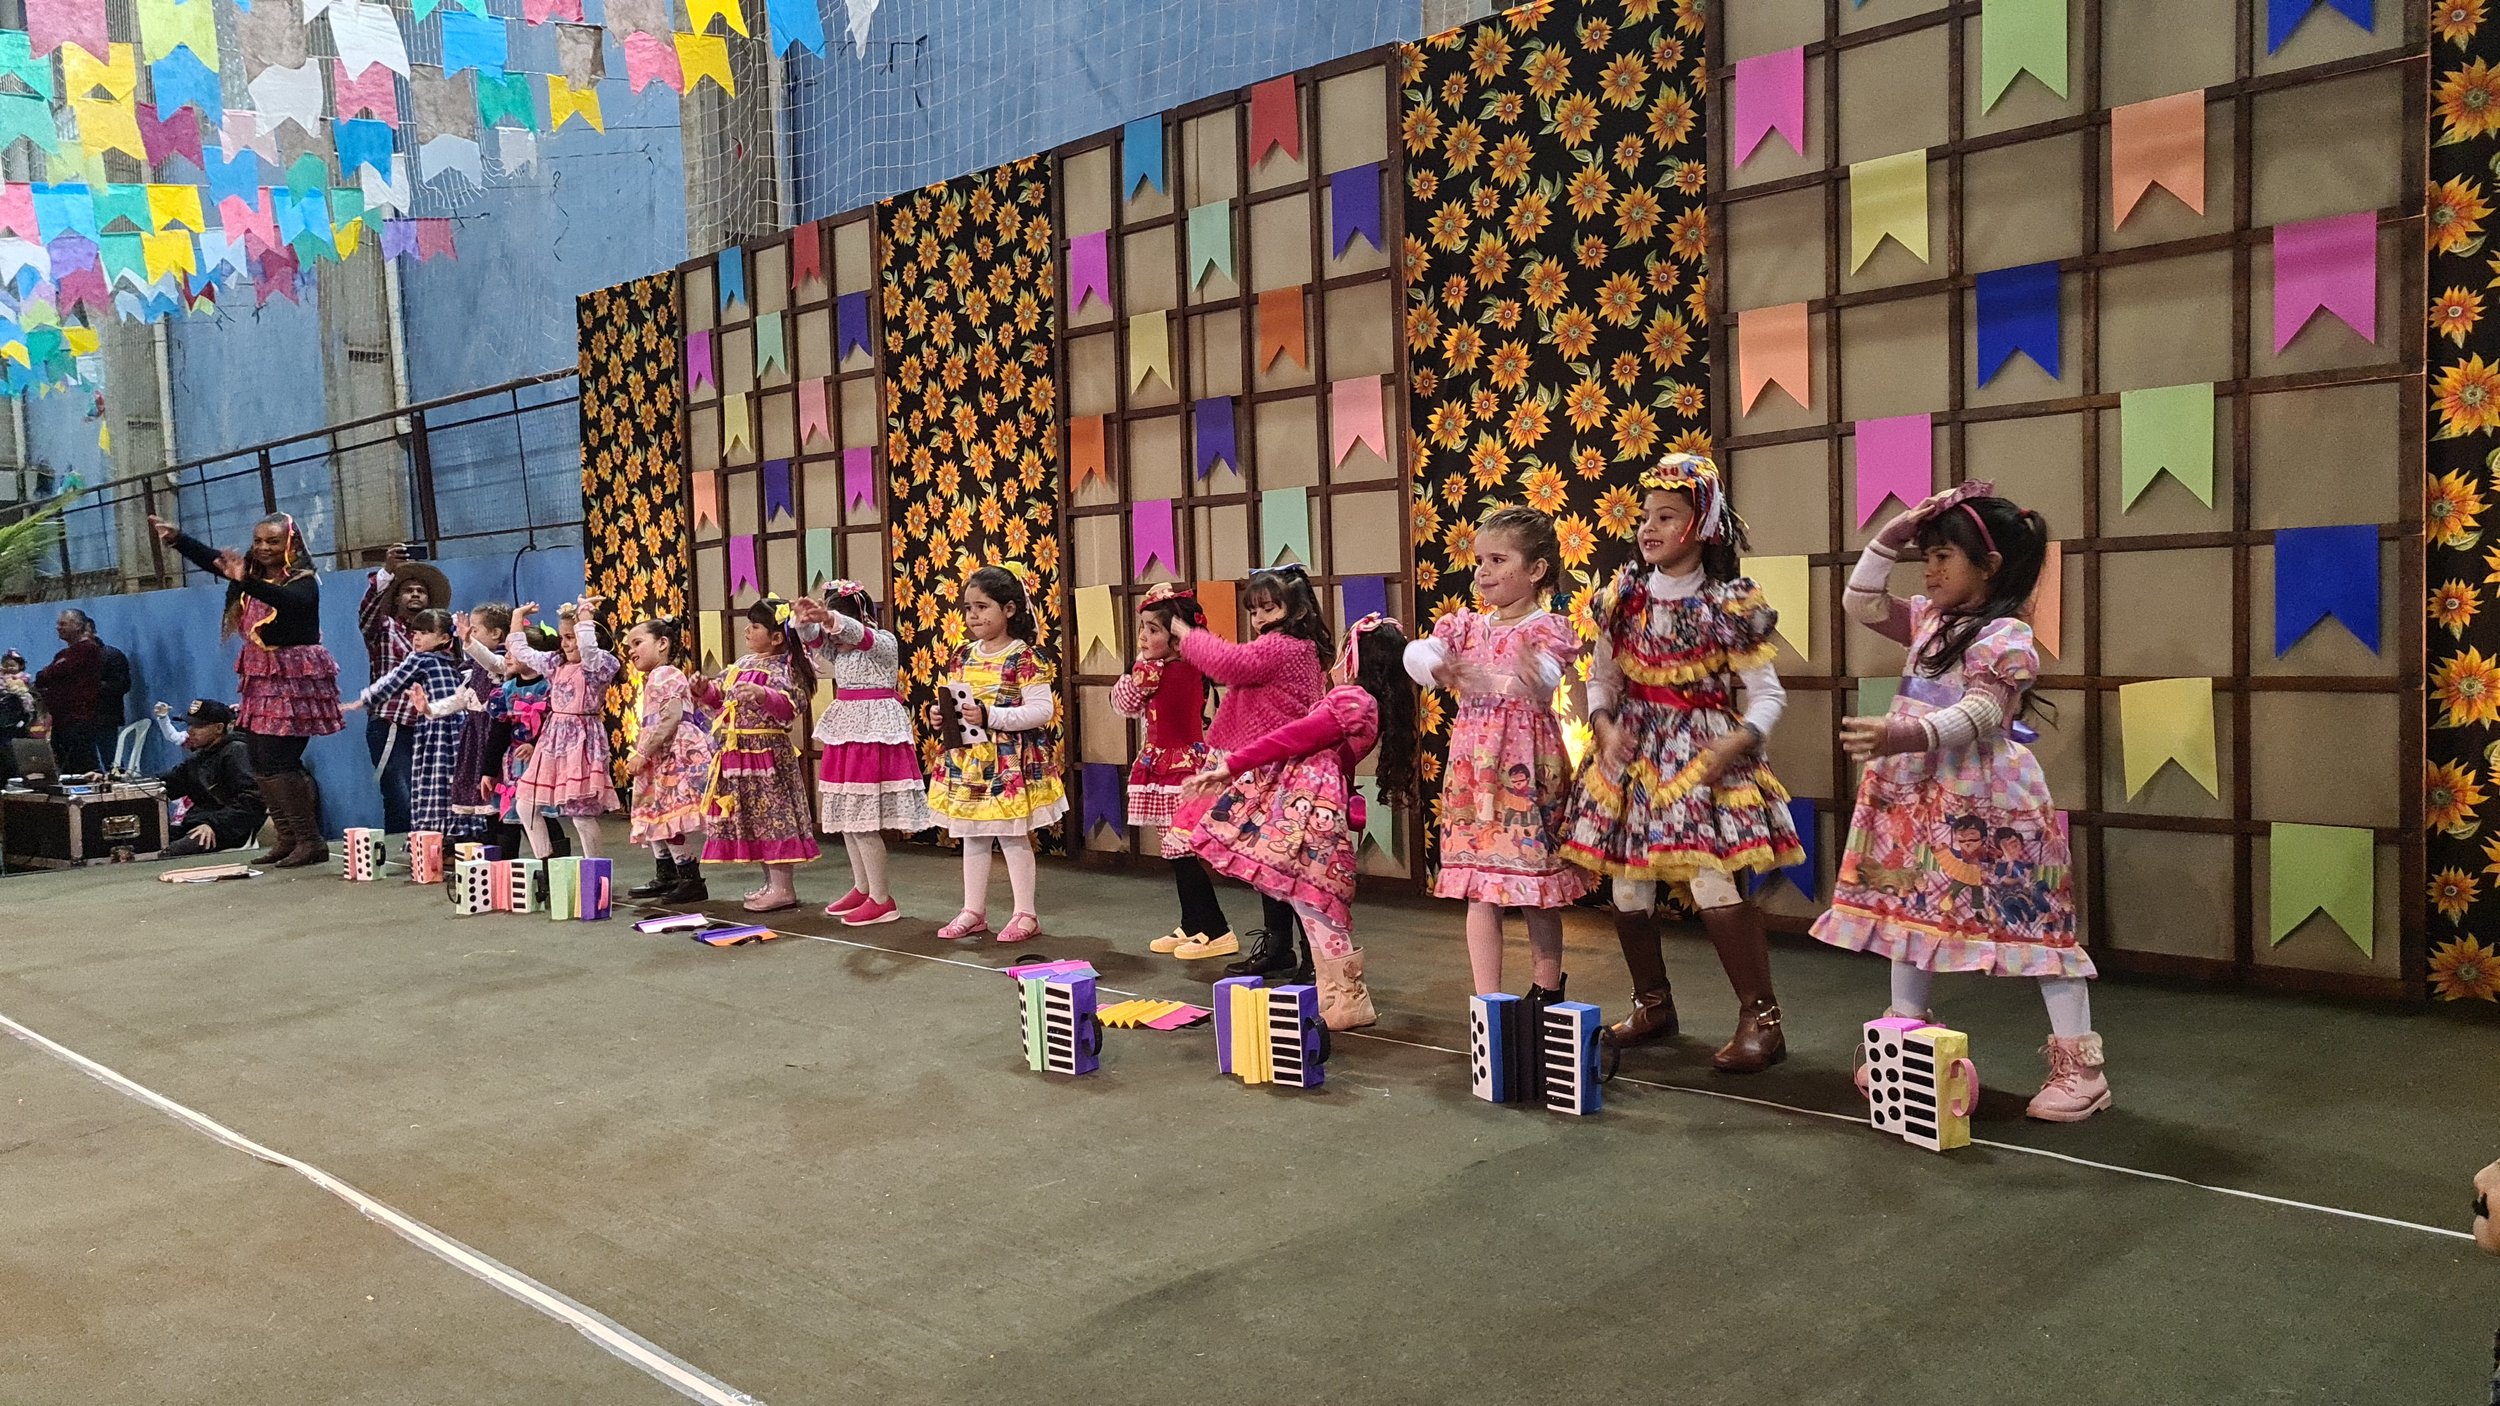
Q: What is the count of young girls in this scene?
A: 14